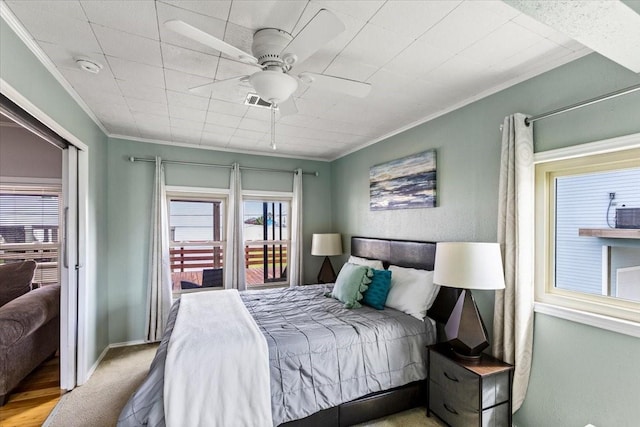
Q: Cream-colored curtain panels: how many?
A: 4